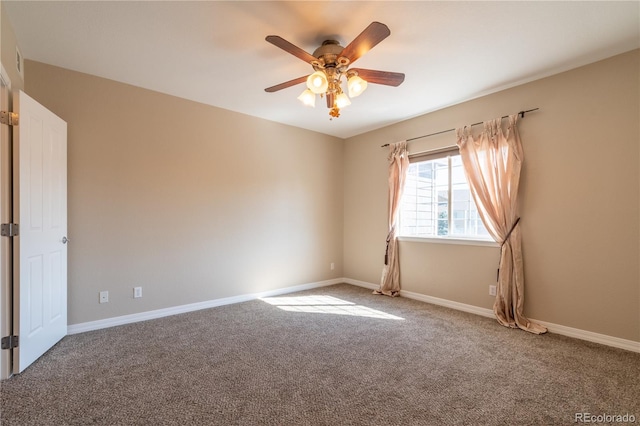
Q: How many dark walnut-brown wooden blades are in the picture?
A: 5